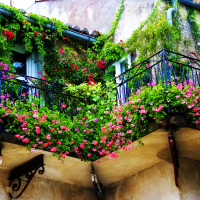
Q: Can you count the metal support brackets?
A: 3